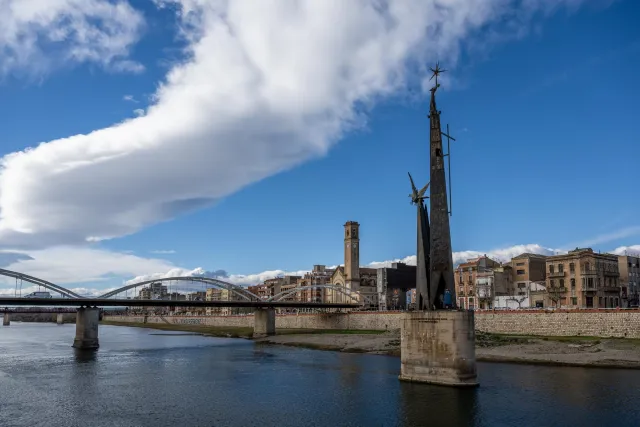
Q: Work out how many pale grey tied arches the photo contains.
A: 3